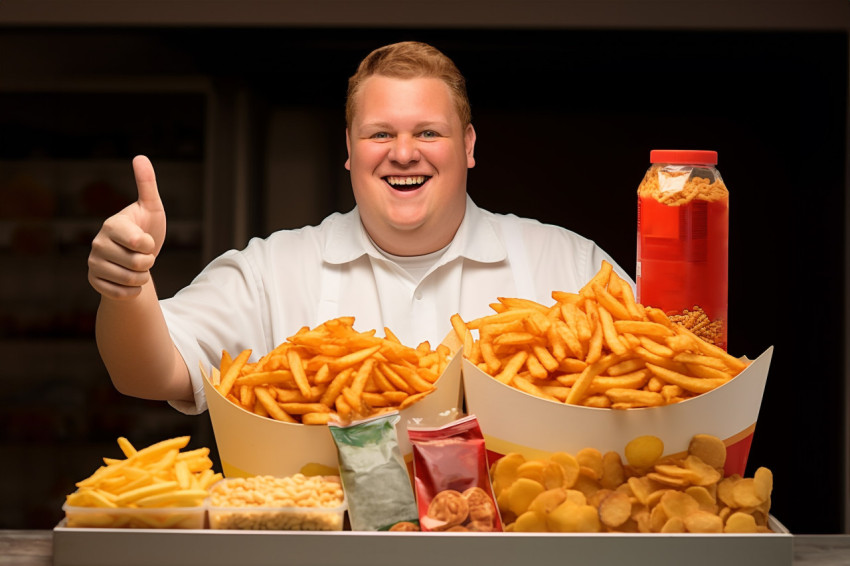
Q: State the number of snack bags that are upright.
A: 2